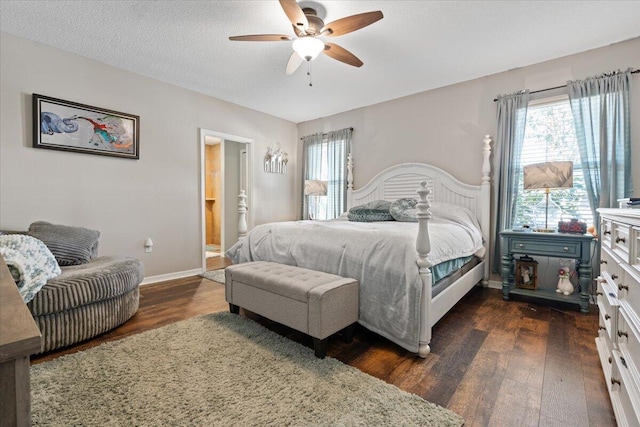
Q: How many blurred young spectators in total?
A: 0